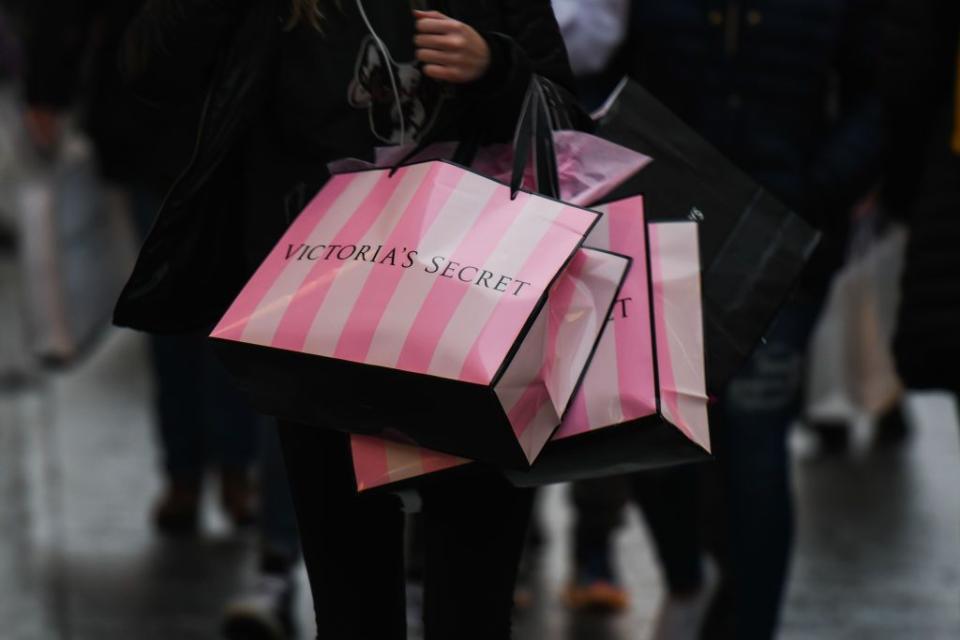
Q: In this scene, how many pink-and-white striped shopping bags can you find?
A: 2